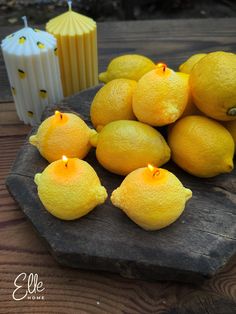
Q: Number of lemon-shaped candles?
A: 4